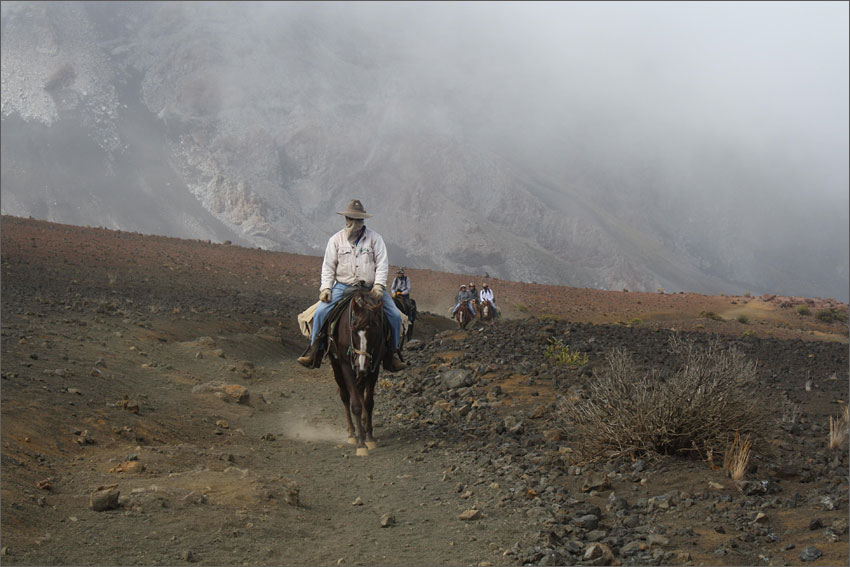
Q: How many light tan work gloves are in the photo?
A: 2